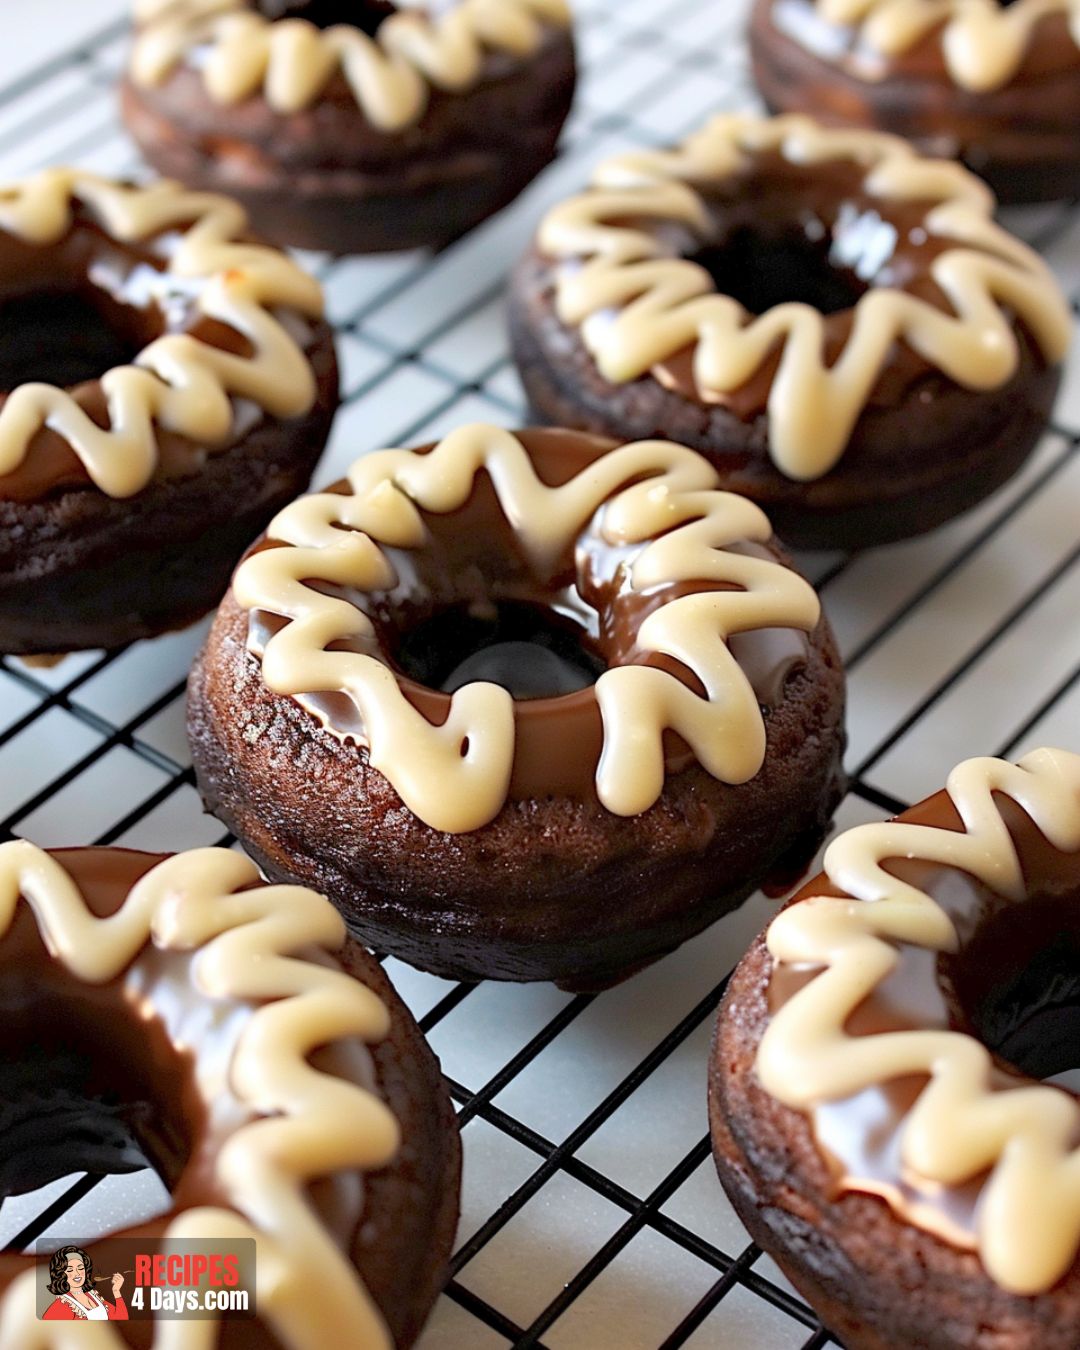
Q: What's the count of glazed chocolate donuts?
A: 7